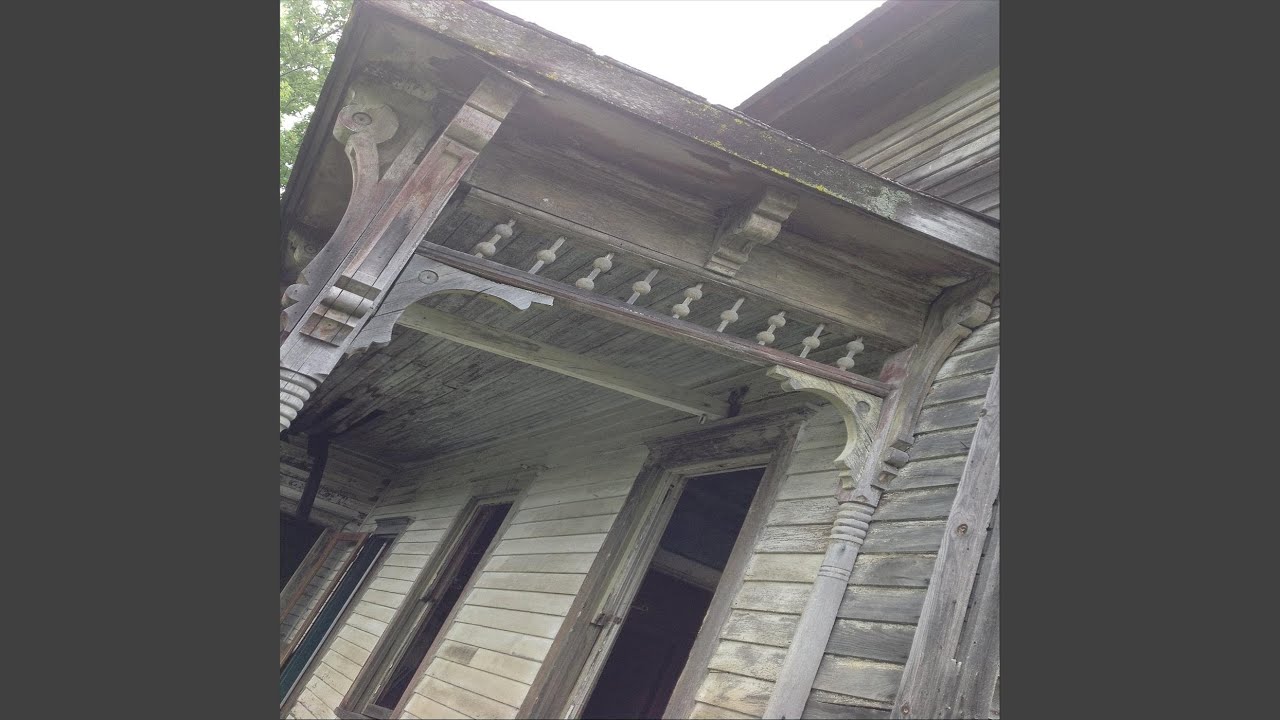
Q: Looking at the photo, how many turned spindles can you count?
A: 9